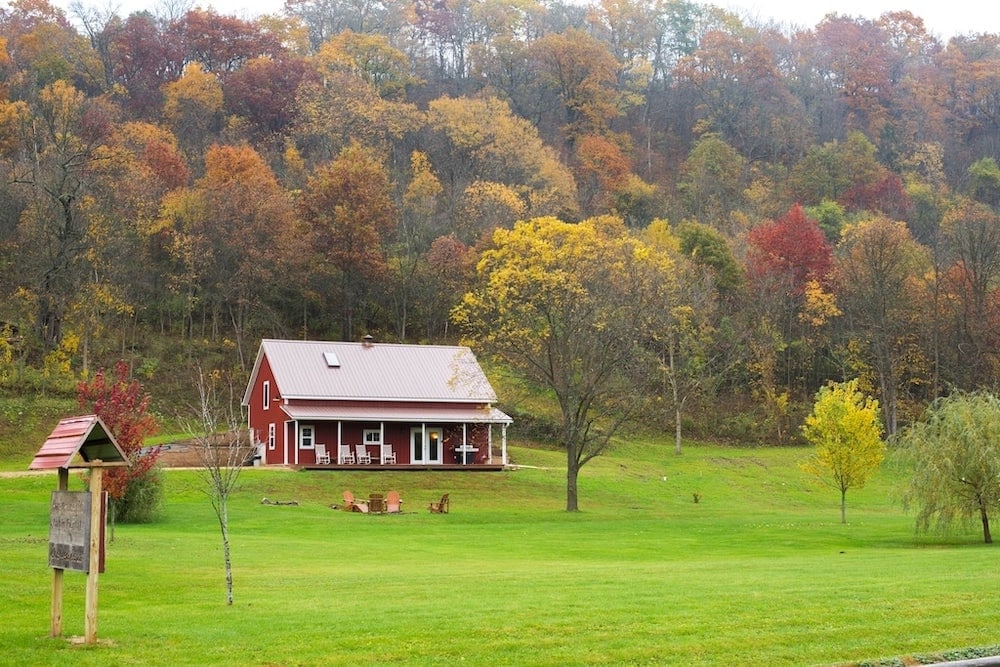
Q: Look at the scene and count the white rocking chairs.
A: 4